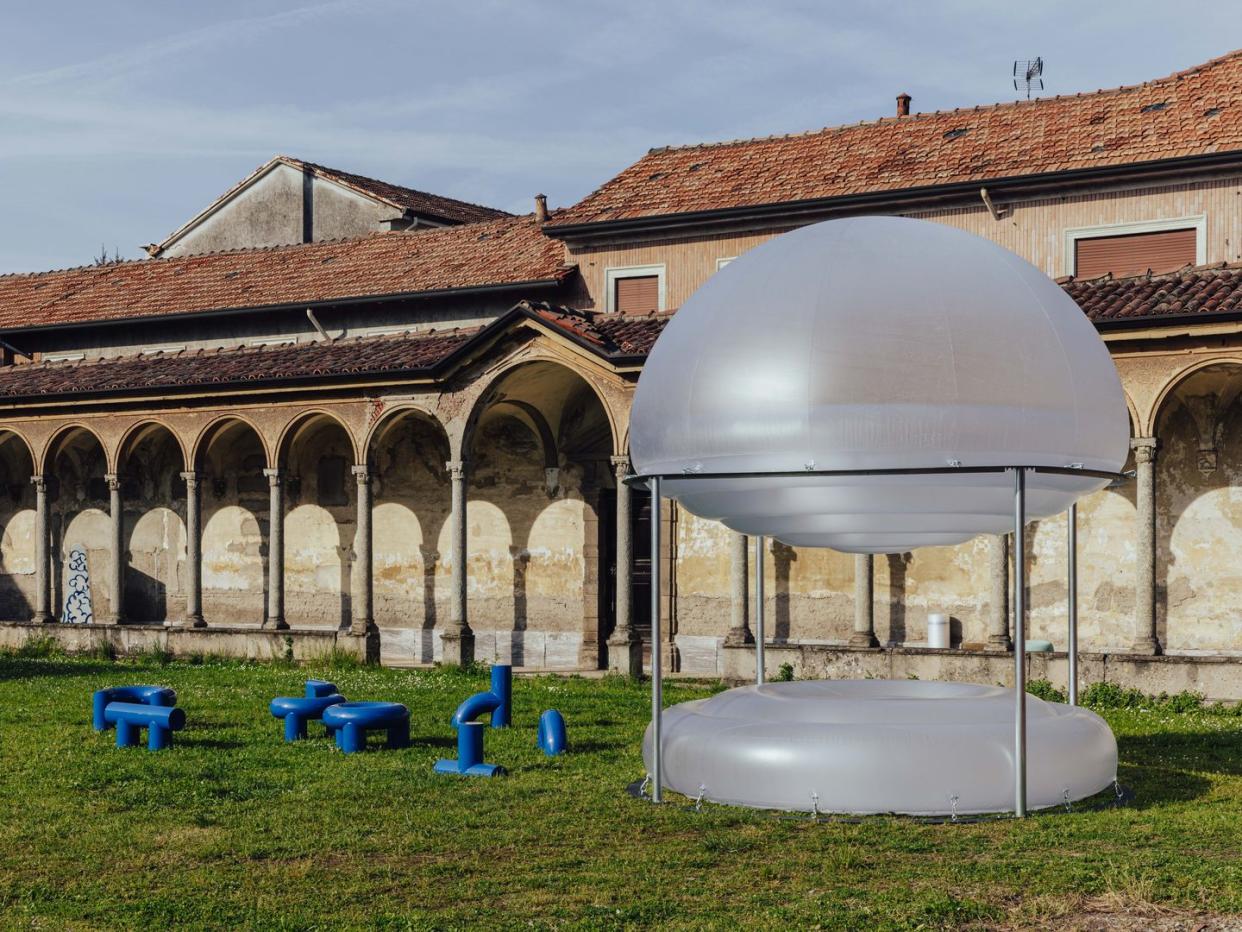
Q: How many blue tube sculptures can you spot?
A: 7